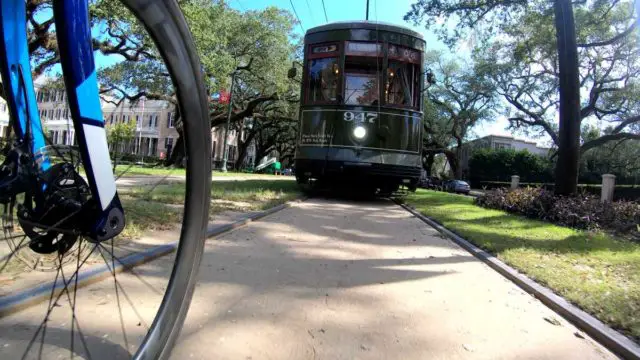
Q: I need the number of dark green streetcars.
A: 1